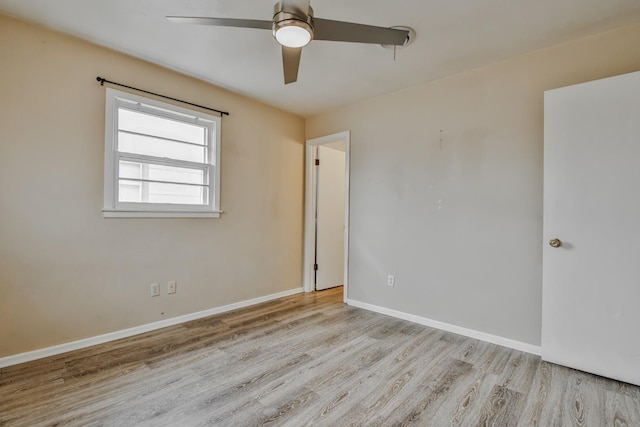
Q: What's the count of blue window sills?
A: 0